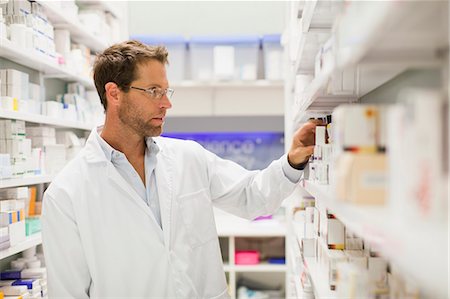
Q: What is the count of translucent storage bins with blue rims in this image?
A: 3